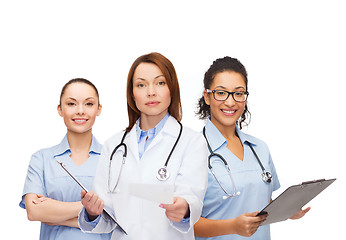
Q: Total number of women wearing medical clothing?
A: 3